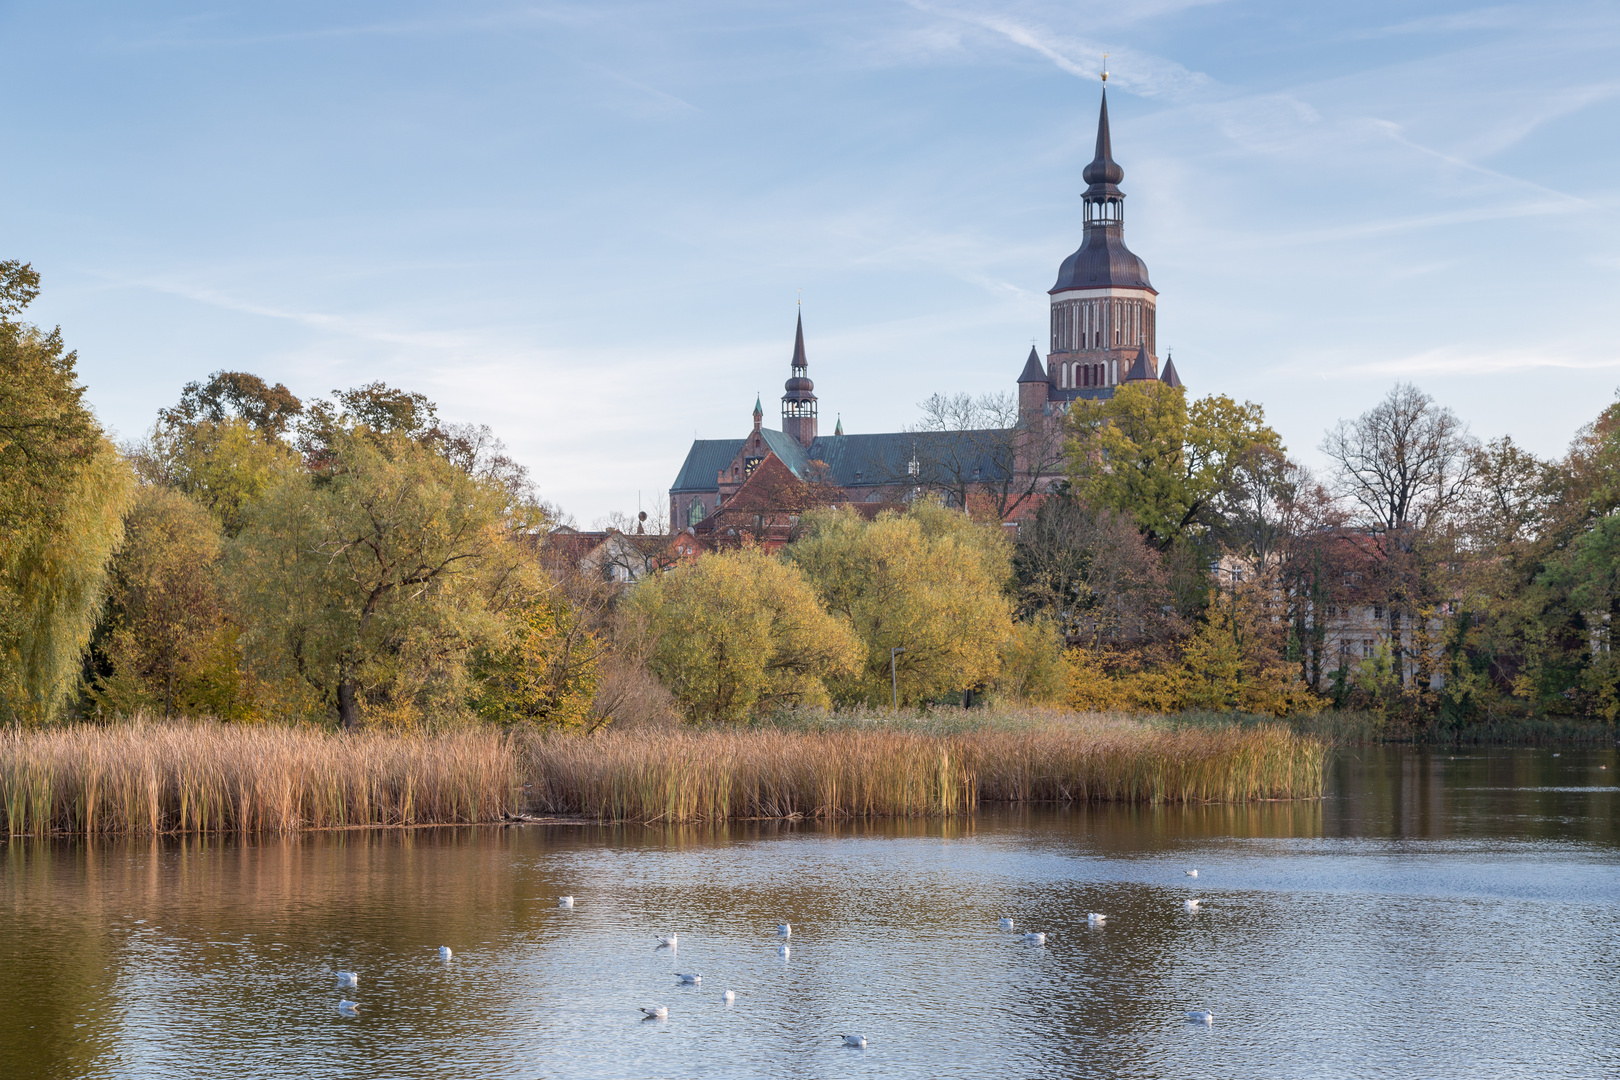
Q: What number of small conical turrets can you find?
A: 3